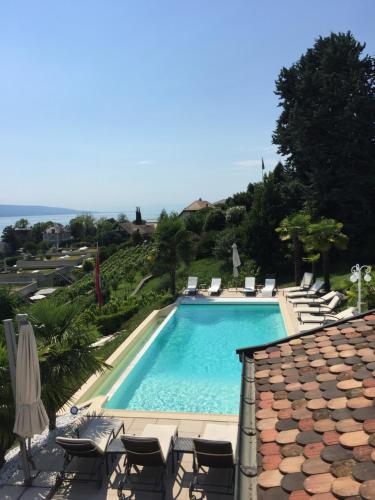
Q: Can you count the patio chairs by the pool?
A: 12